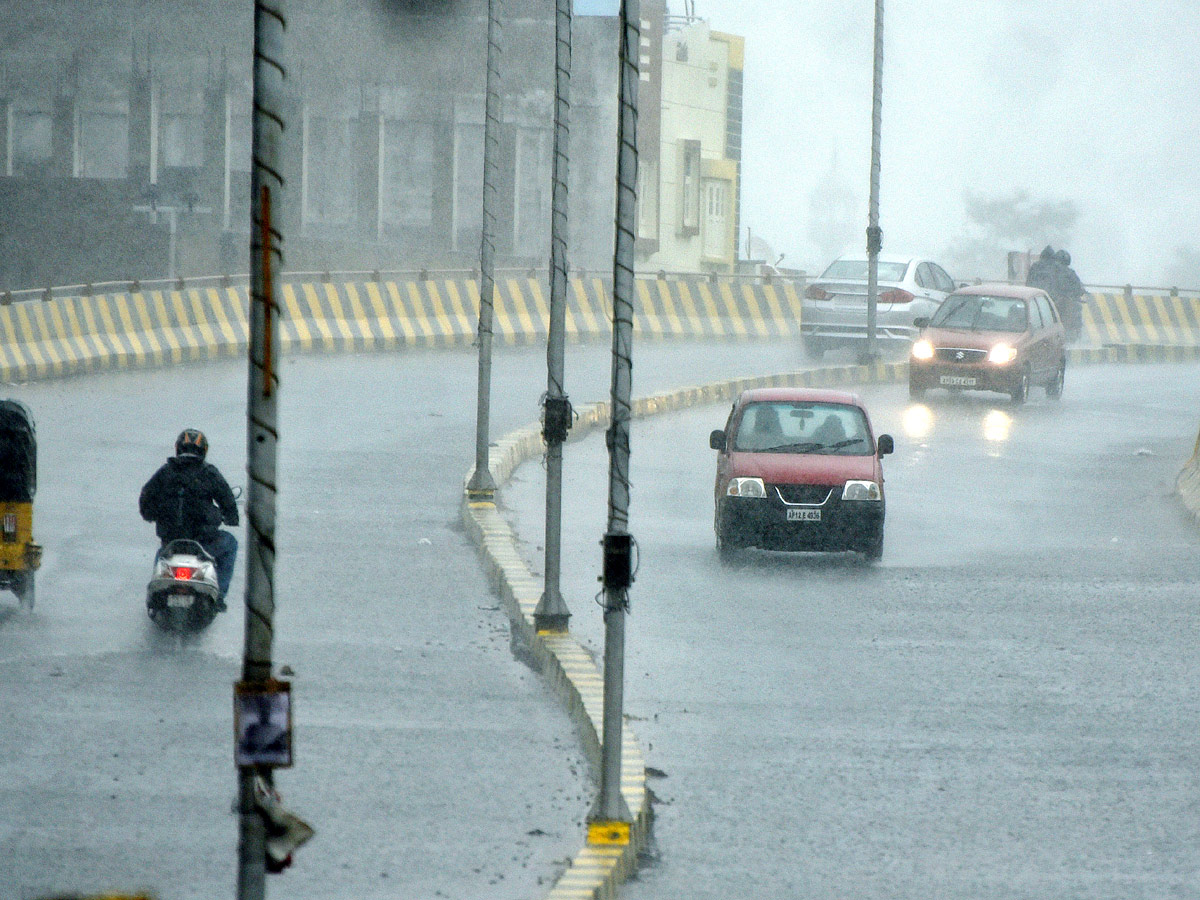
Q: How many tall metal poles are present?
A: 5